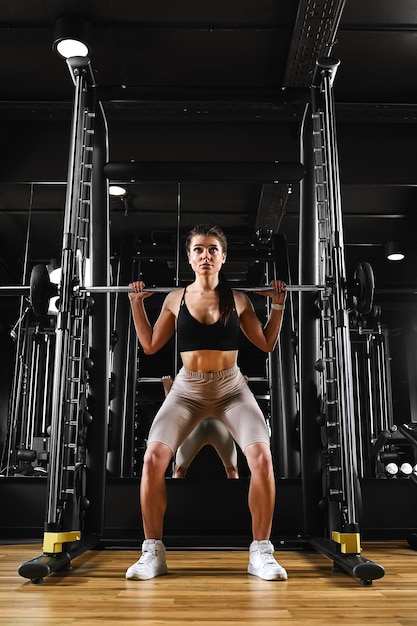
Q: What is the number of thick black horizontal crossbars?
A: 2